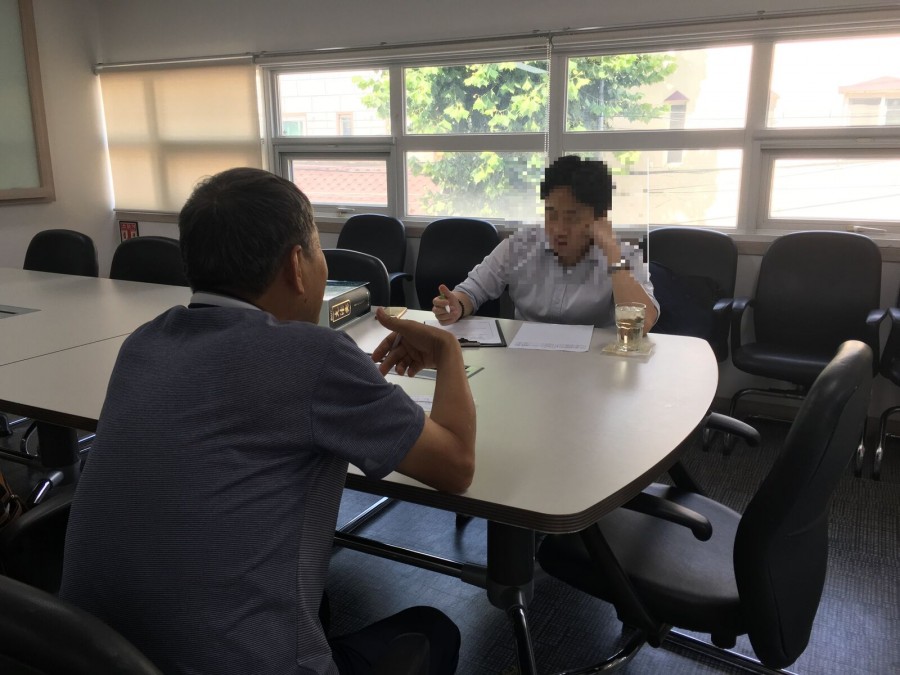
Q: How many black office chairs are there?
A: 11